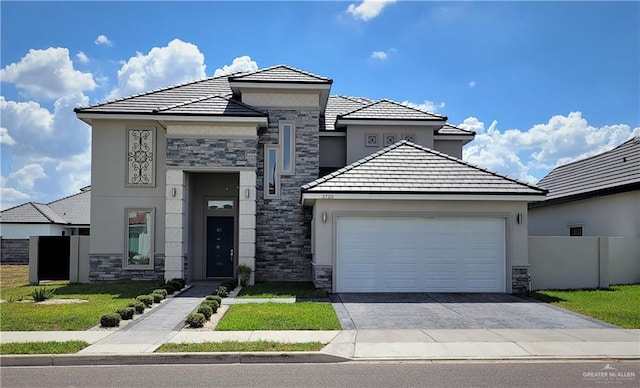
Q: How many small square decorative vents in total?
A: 3